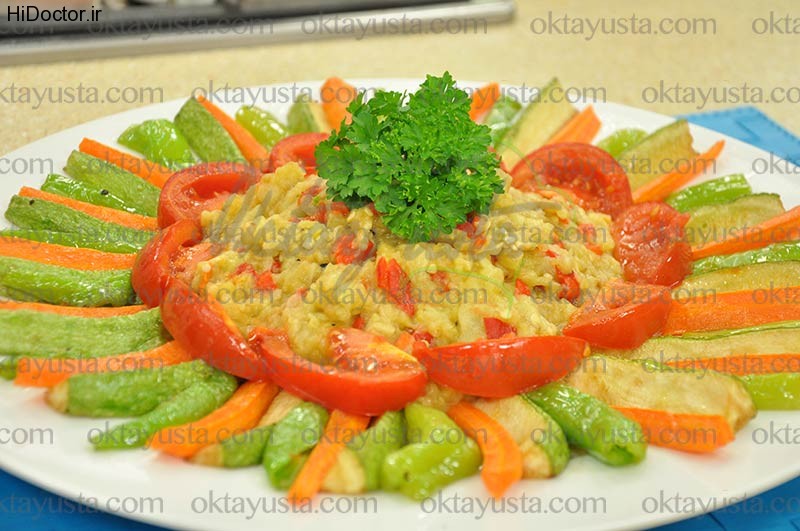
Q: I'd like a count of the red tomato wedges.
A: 9